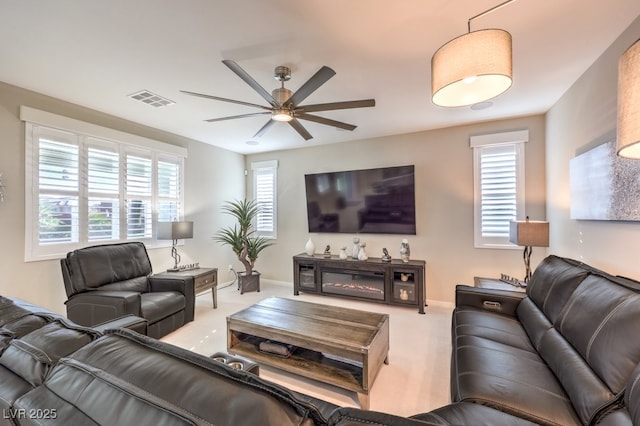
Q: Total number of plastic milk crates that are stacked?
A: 0